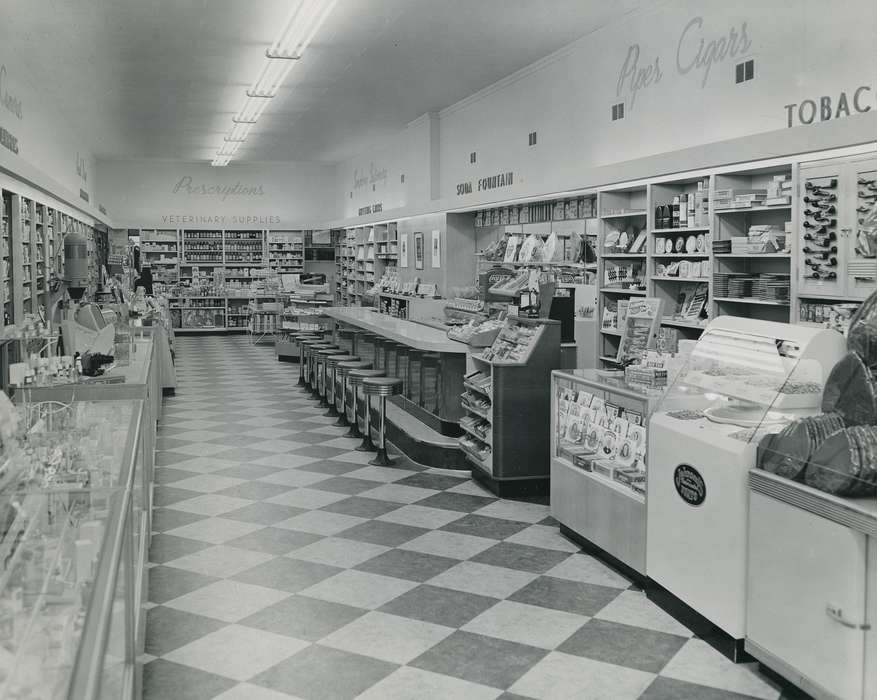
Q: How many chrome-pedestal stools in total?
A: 9